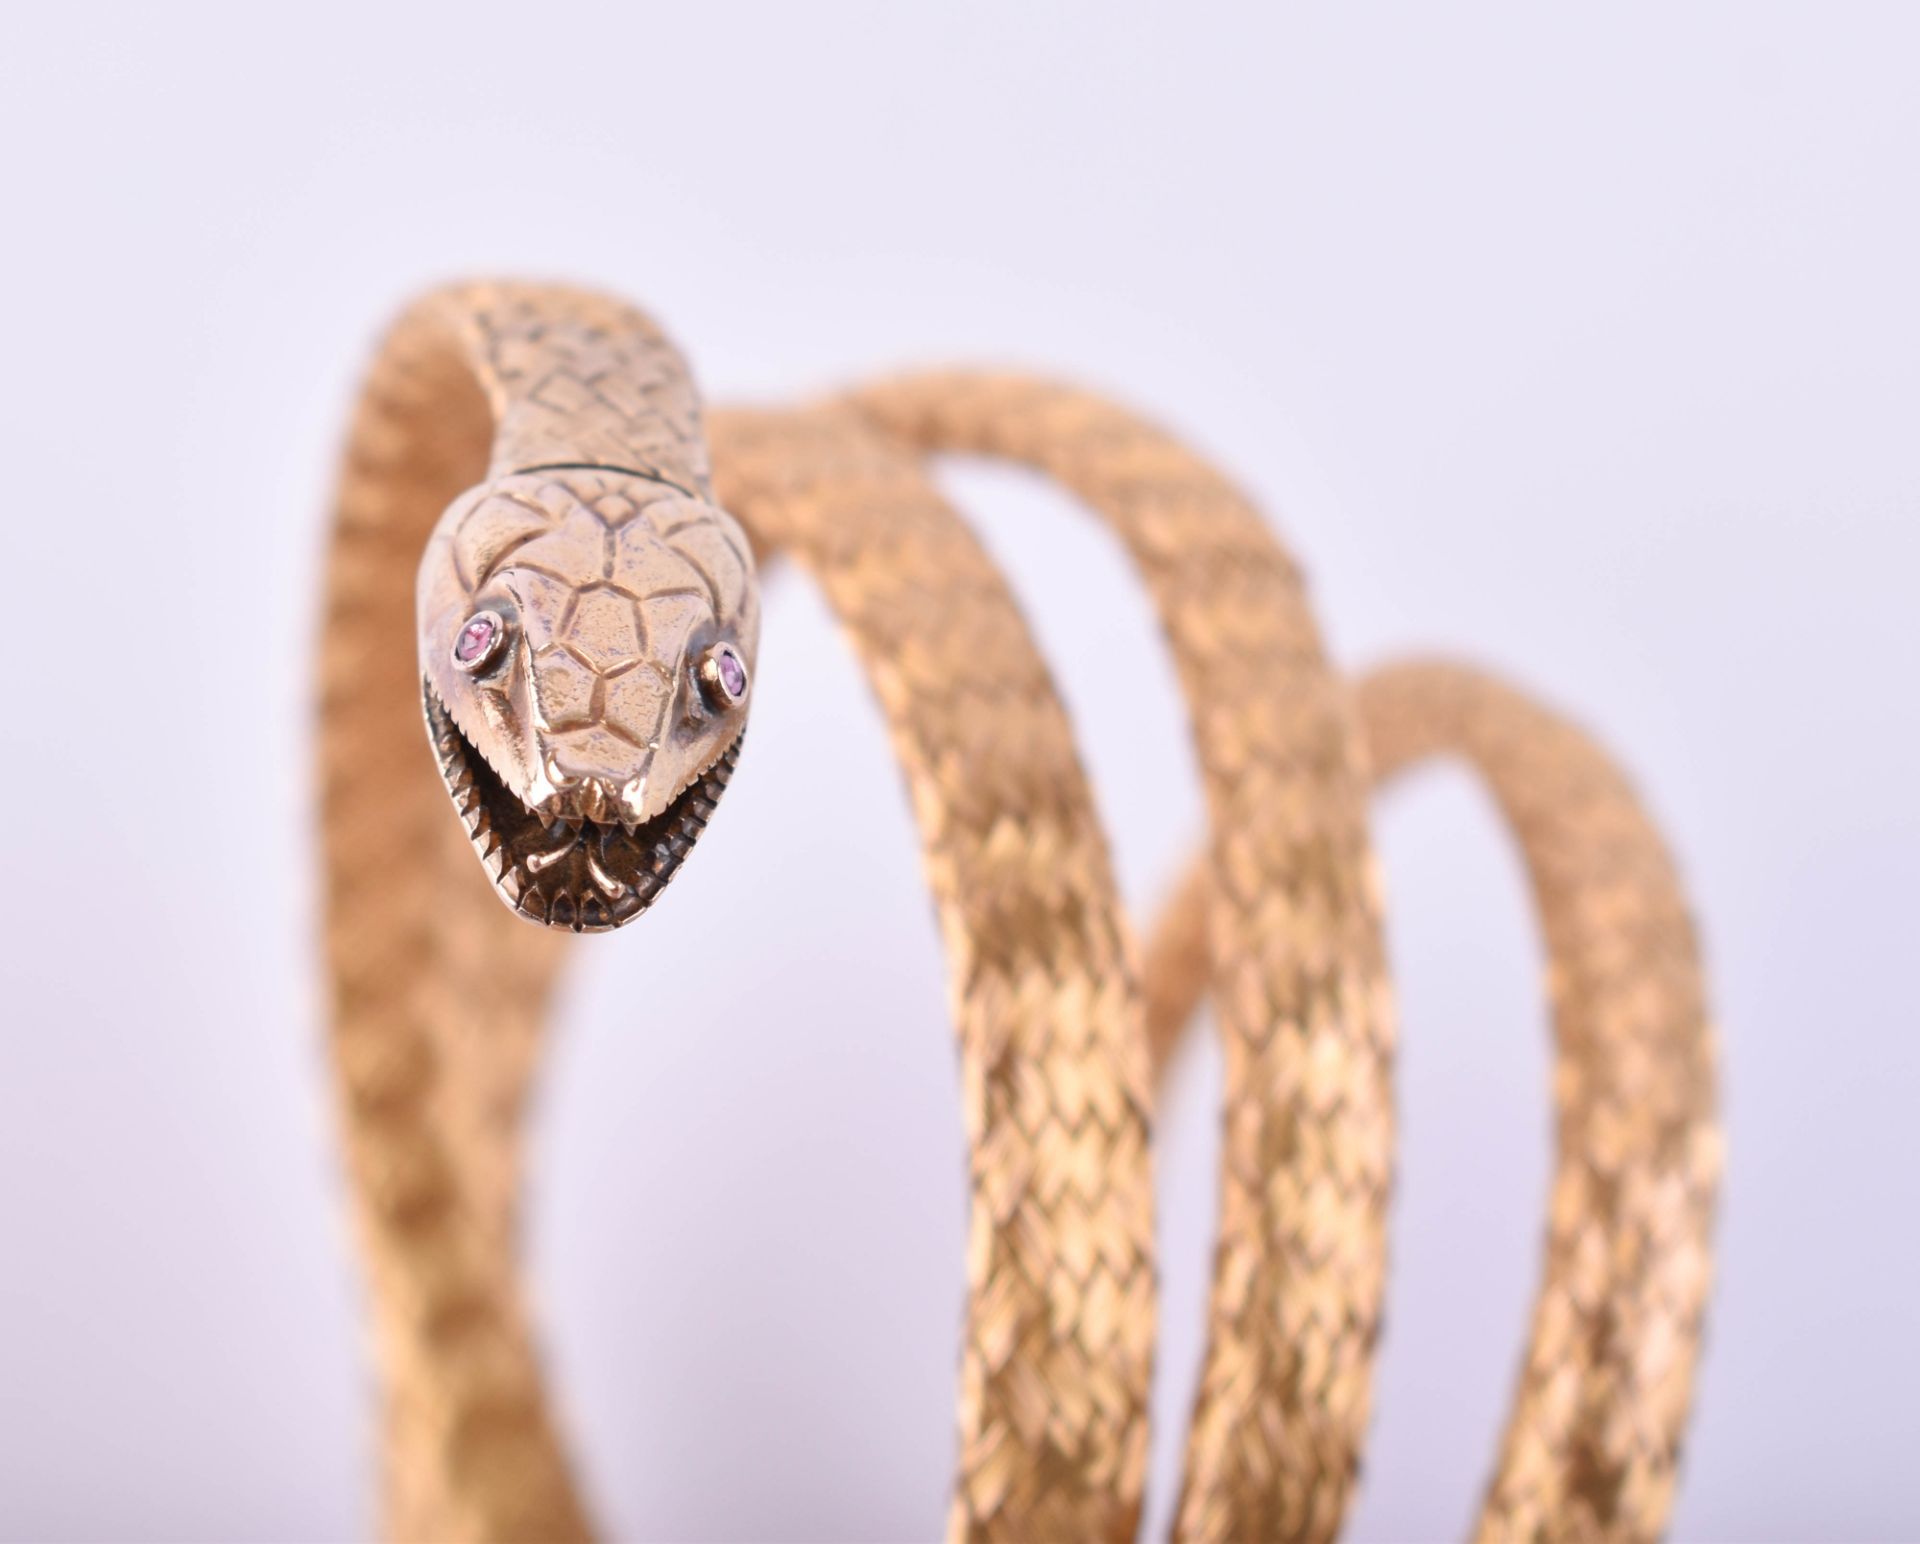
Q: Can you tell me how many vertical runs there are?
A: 4